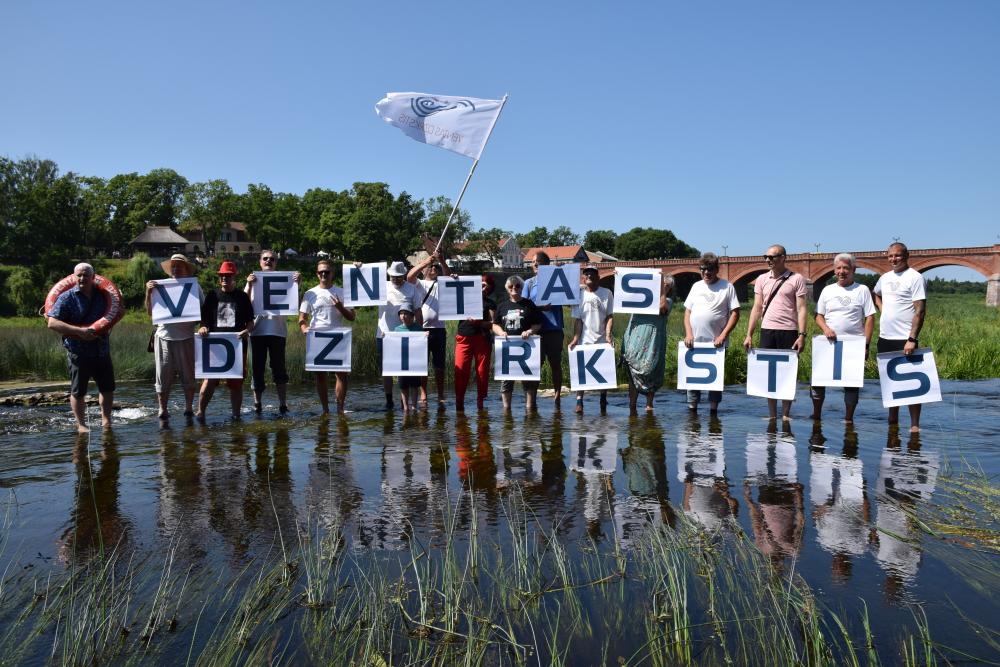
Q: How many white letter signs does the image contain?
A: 15